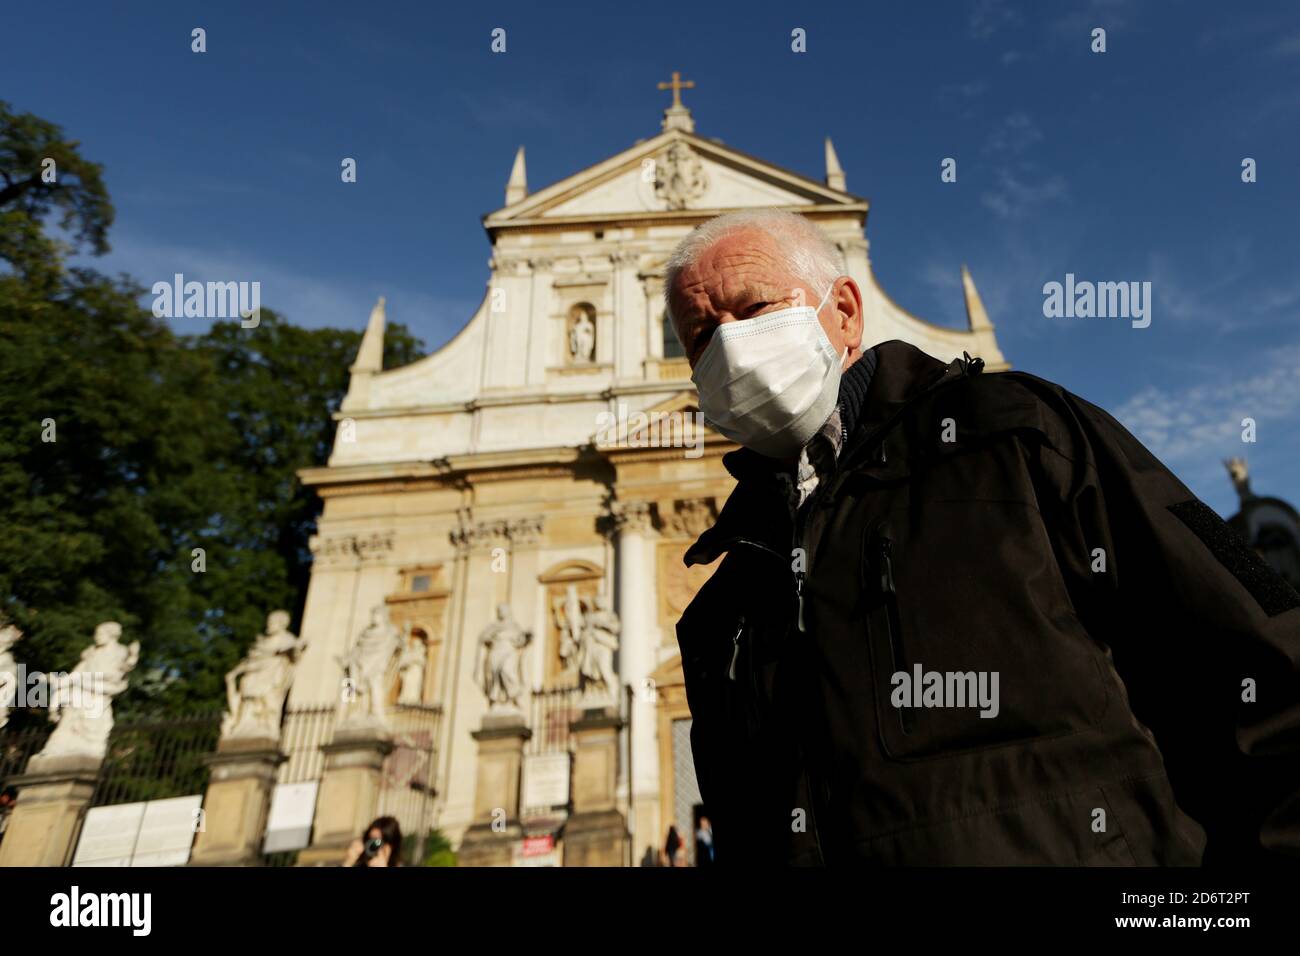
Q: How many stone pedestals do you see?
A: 5